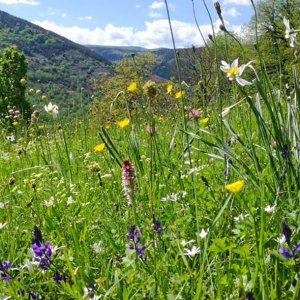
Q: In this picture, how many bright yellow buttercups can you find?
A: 7